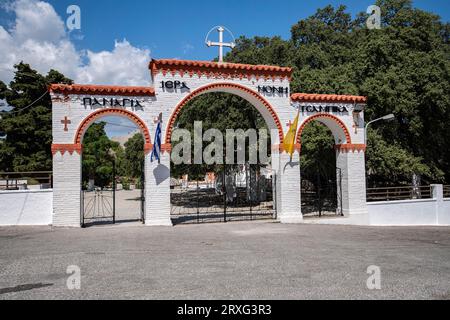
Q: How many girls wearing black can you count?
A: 0